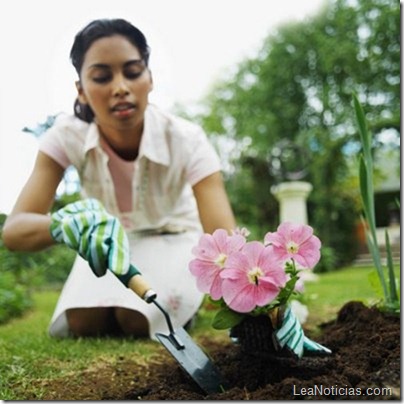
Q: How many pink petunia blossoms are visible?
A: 3